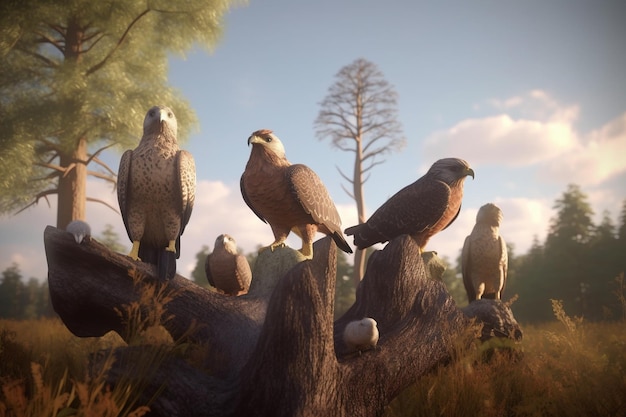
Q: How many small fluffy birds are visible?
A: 2